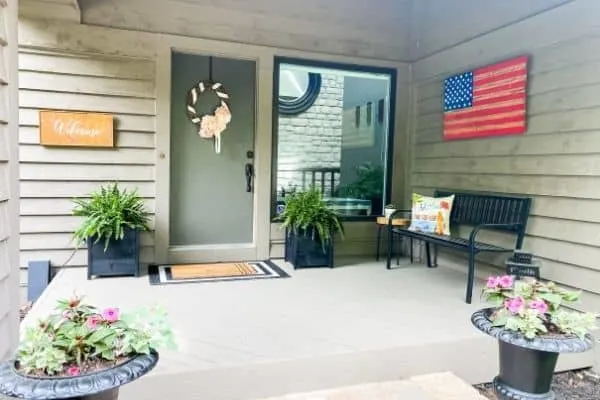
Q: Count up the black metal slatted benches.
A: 1